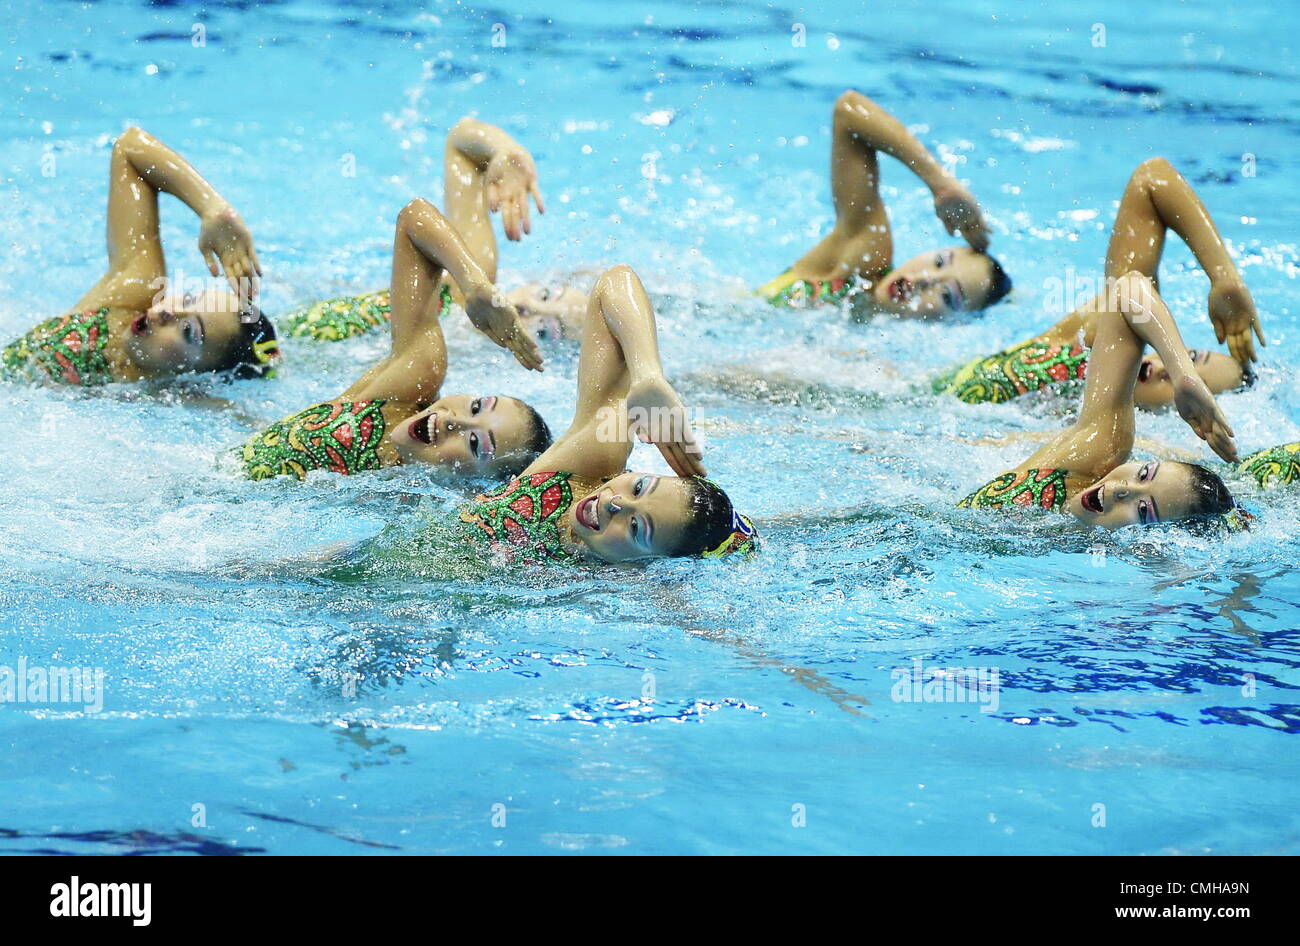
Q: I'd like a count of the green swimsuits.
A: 8